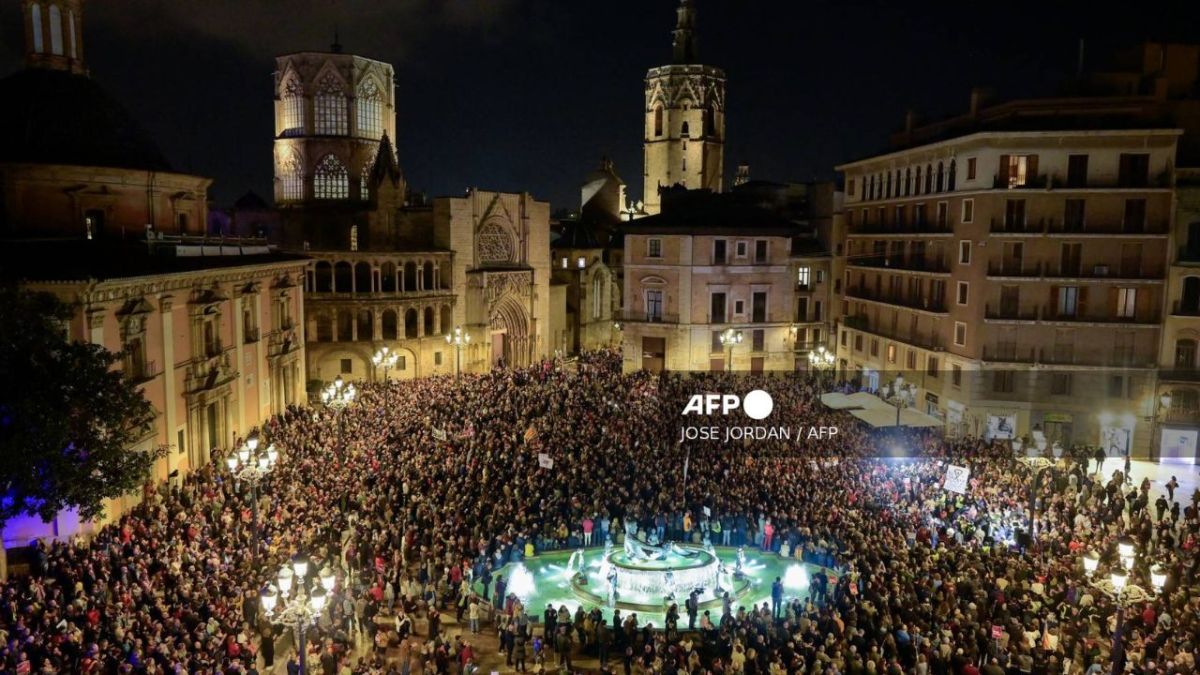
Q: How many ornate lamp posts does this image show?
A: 10